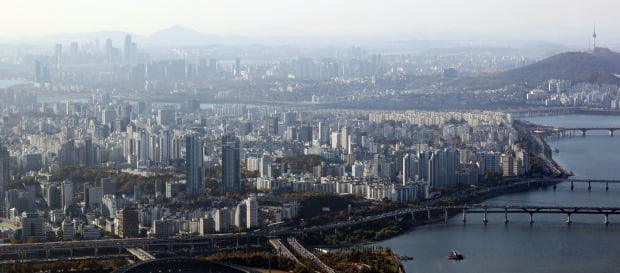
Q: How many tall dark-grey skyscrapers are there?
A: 2